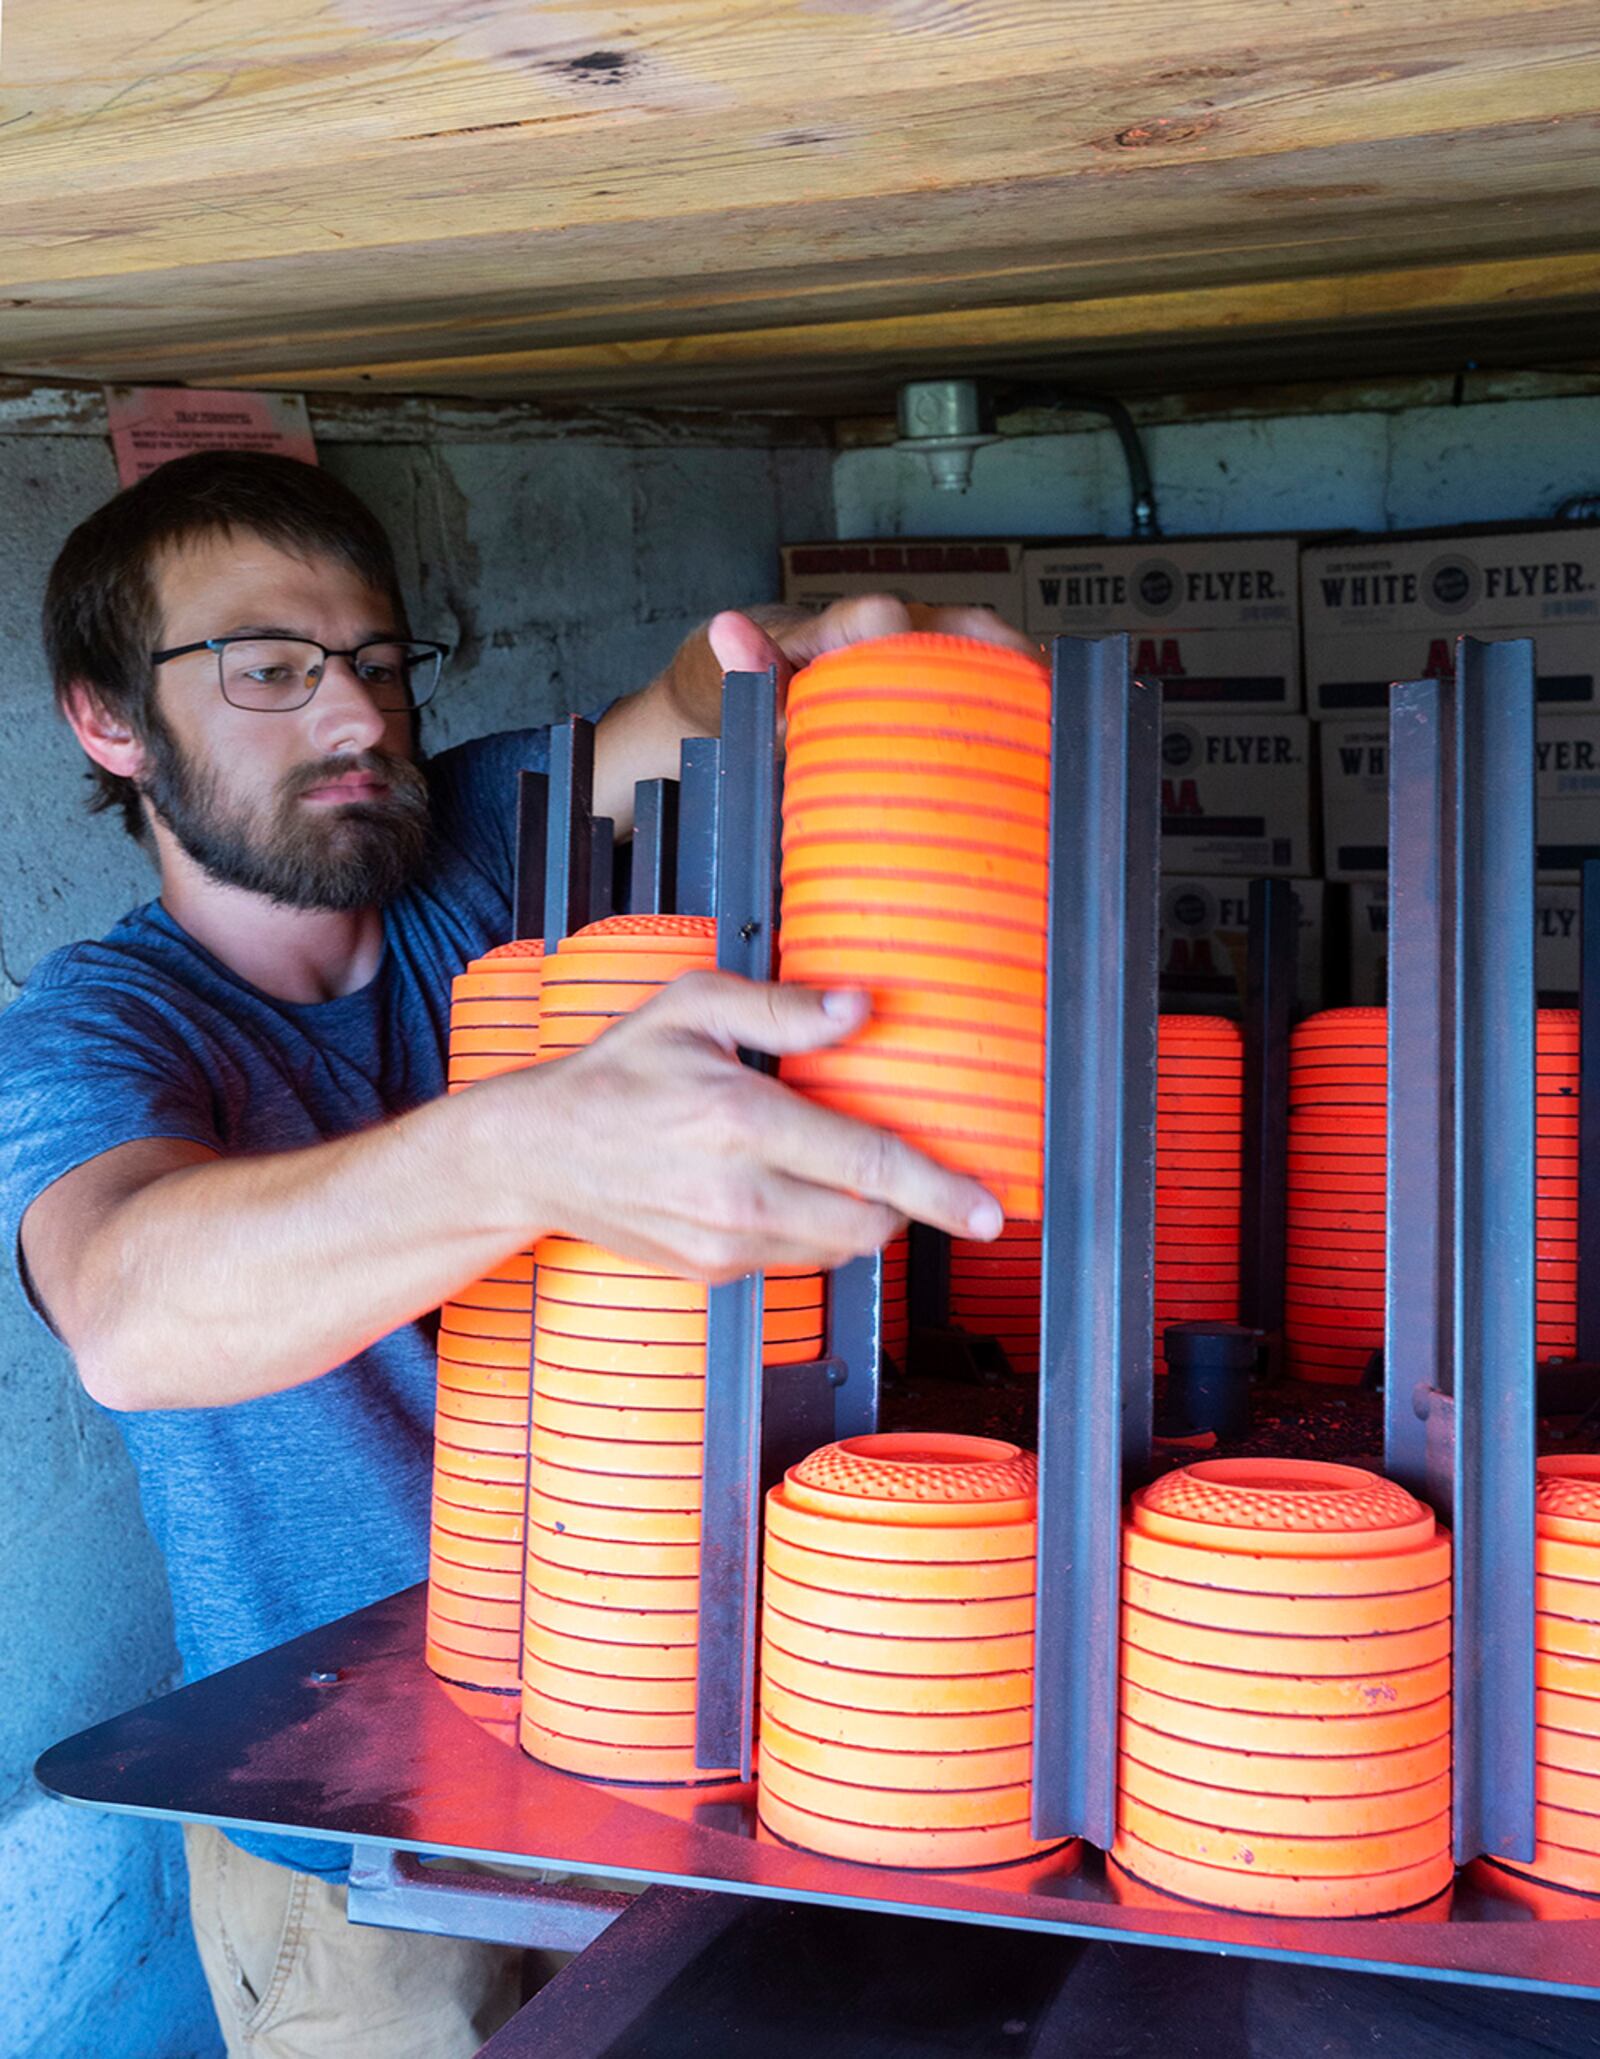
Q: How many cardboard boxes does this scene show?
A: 7